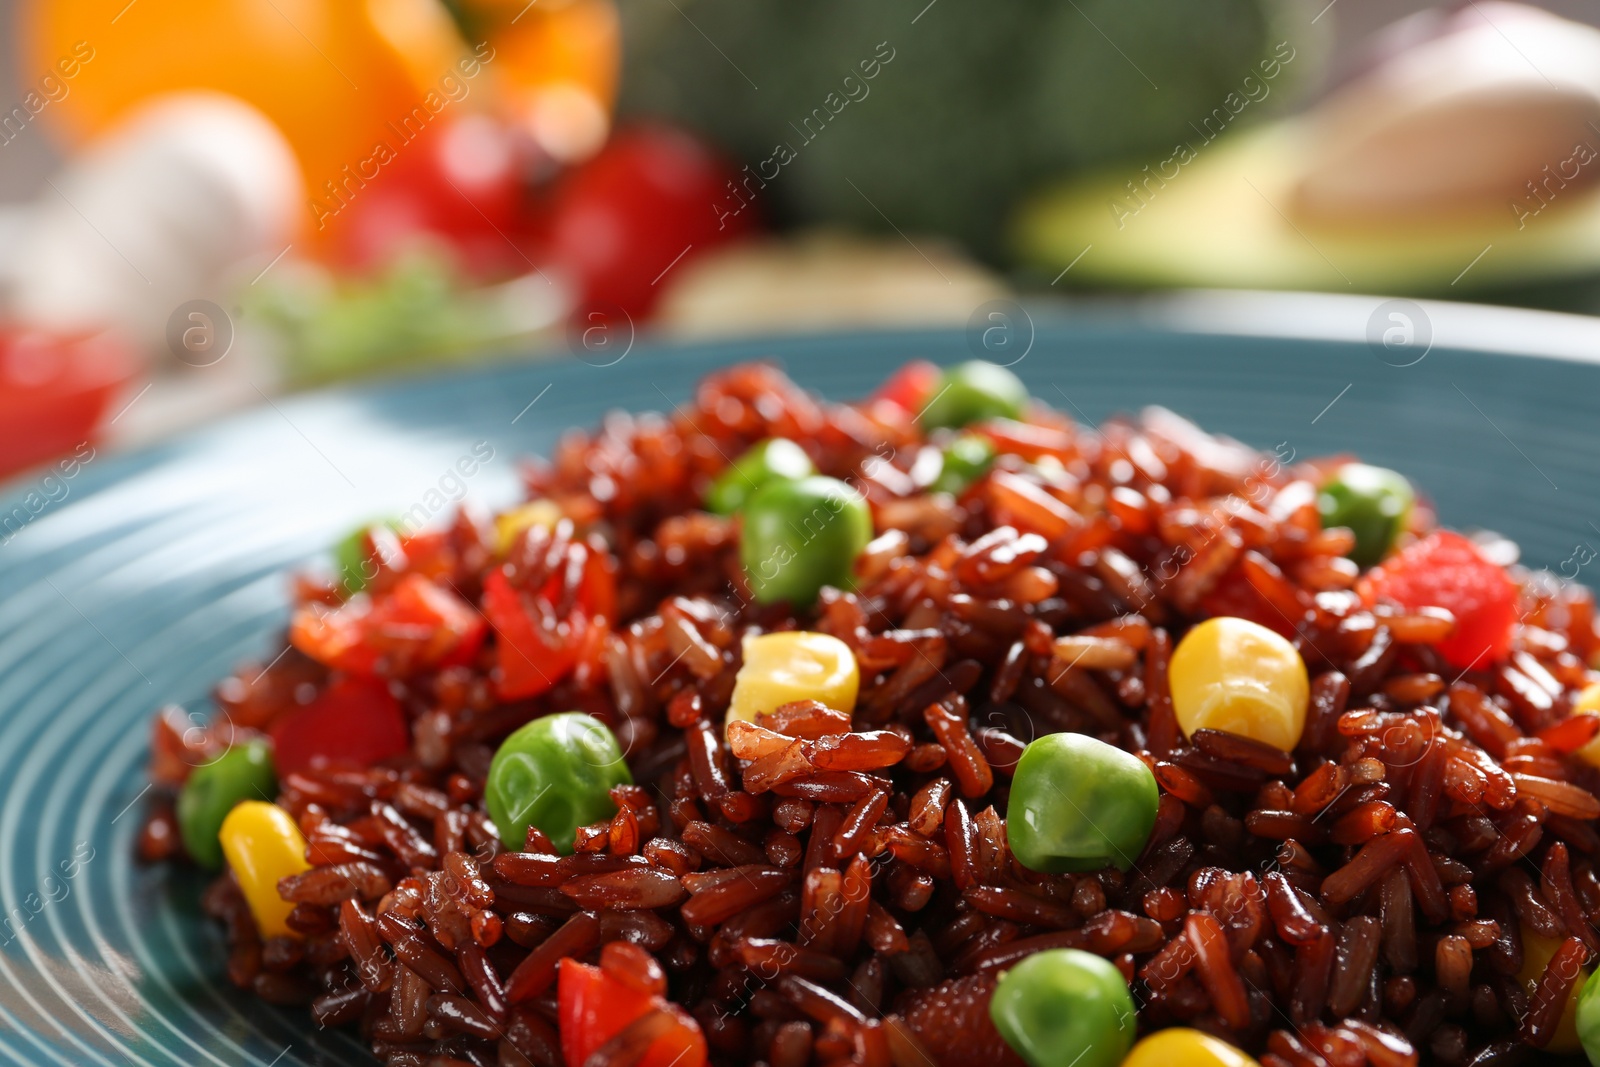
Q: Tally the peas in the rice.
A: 11